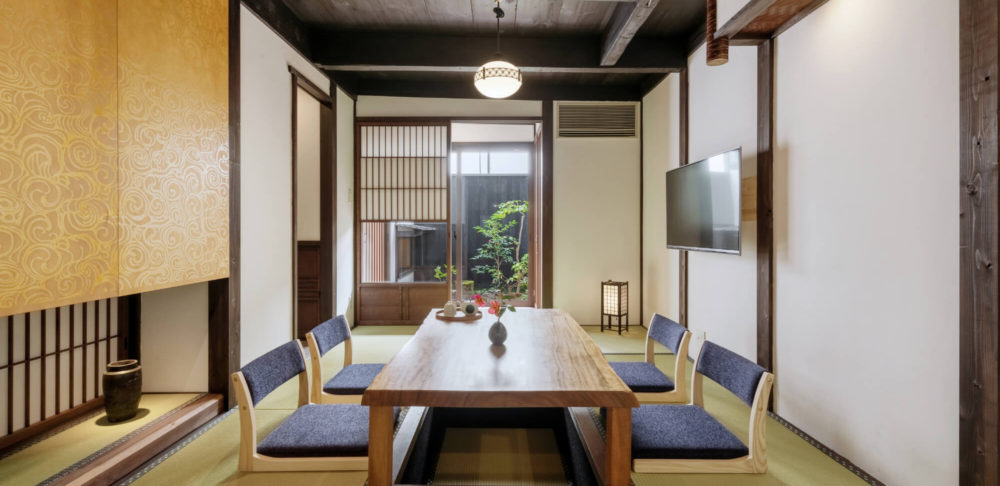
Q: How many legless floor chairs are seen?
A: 4